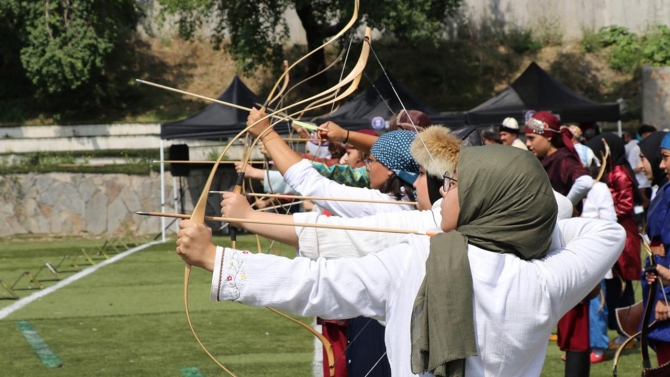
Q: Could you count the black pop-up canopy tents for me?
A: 3